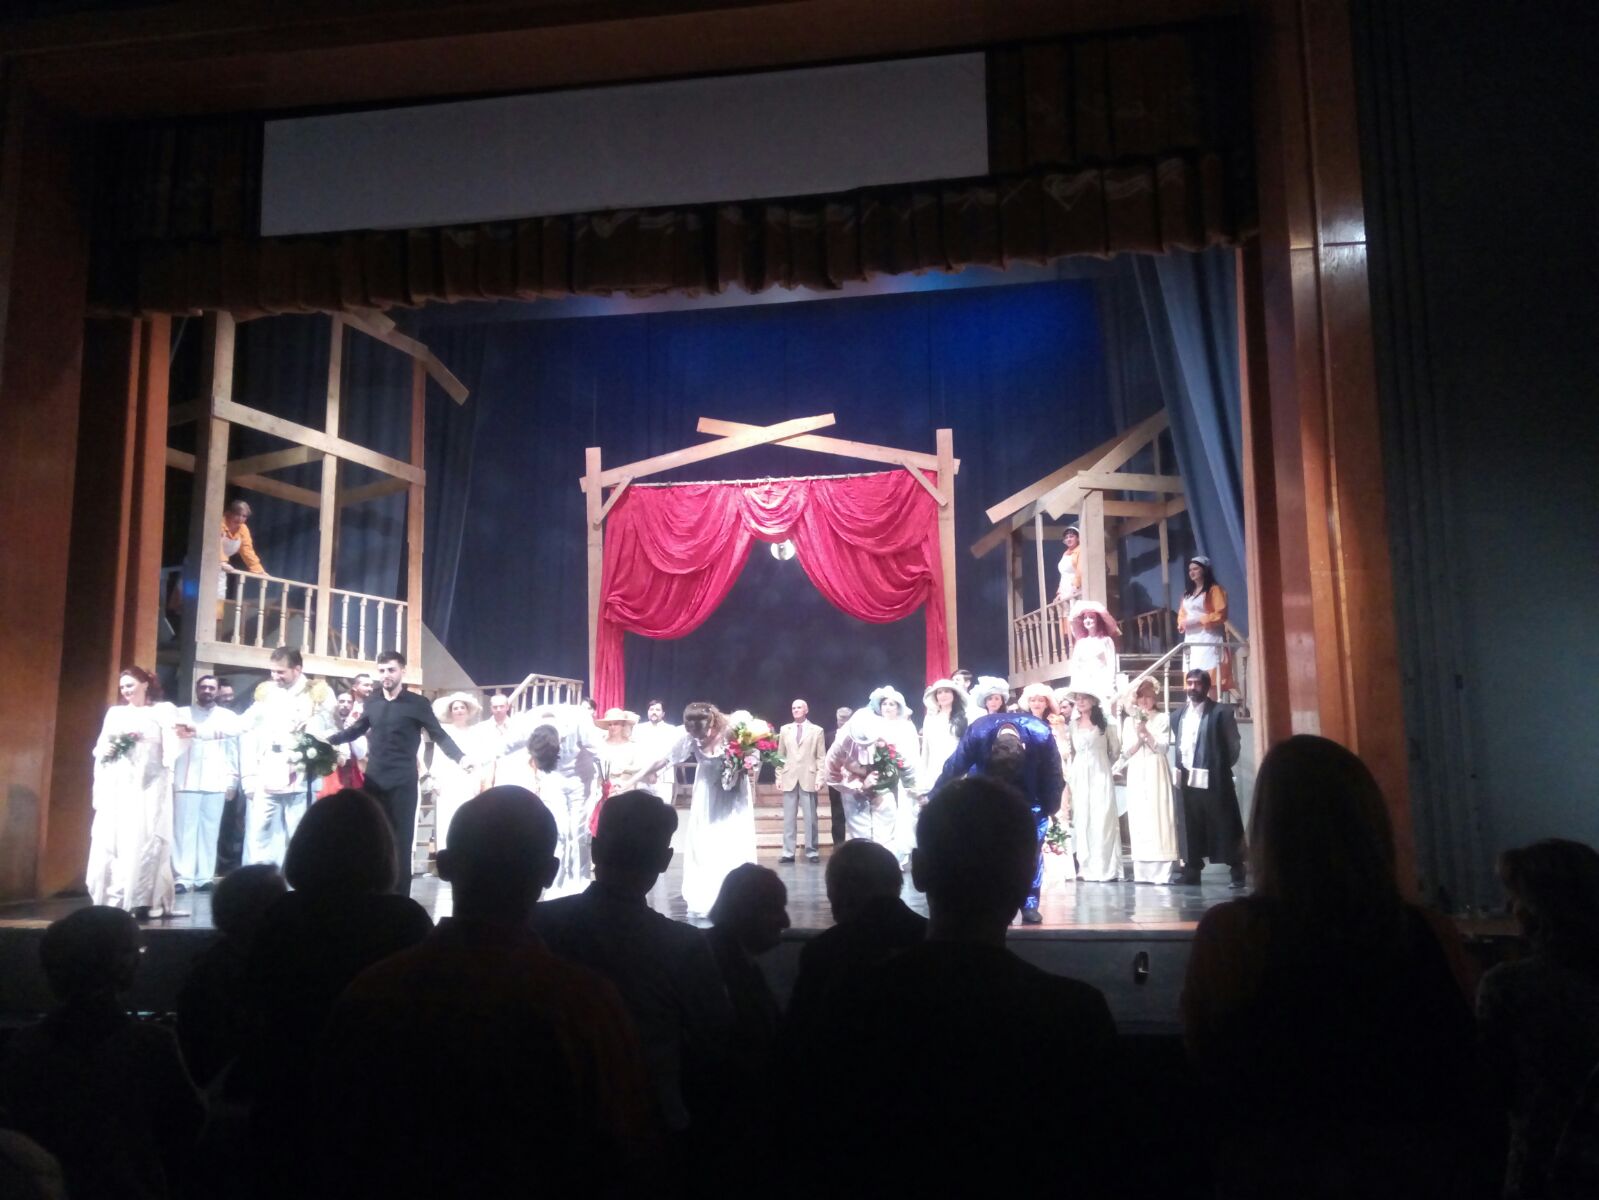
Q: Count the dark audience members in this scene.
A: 10